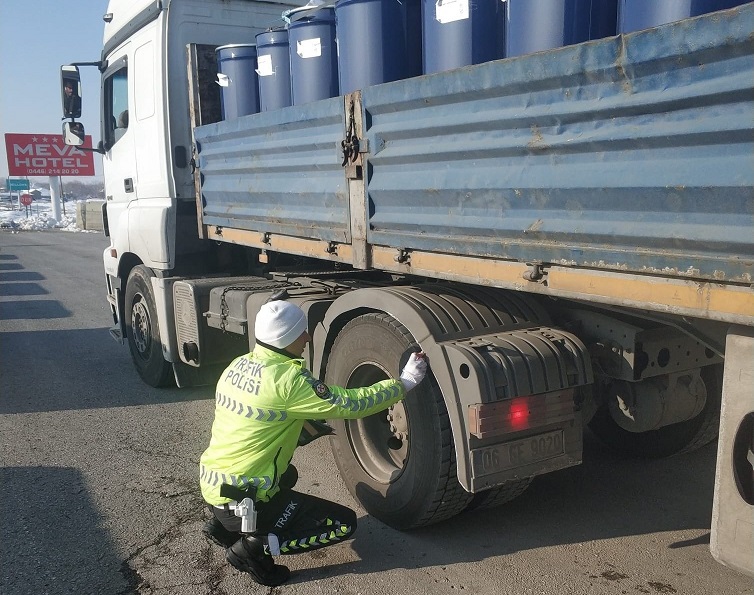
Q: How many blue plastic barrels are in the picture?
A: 7